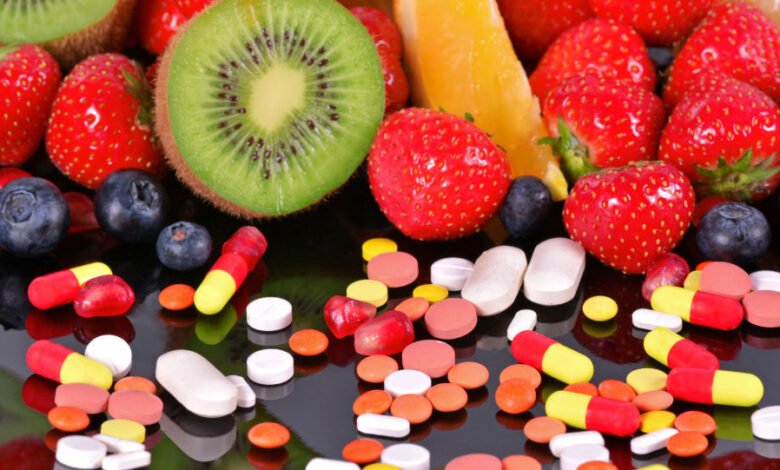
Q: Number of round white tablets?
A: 10